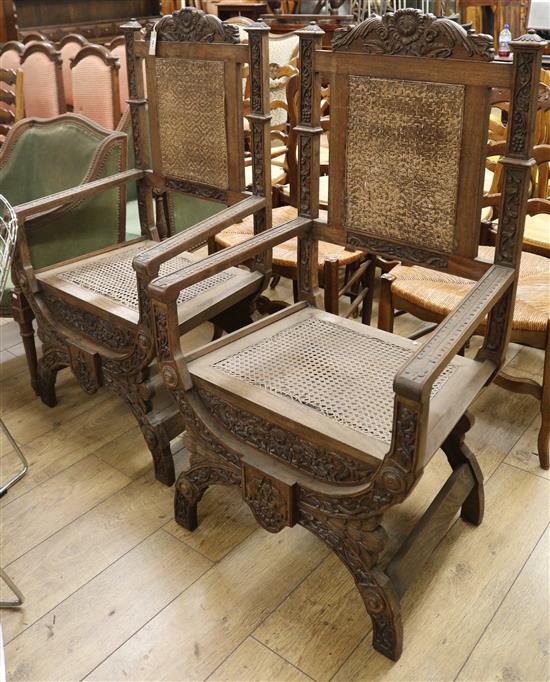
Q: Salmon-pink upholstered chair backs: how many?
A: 6